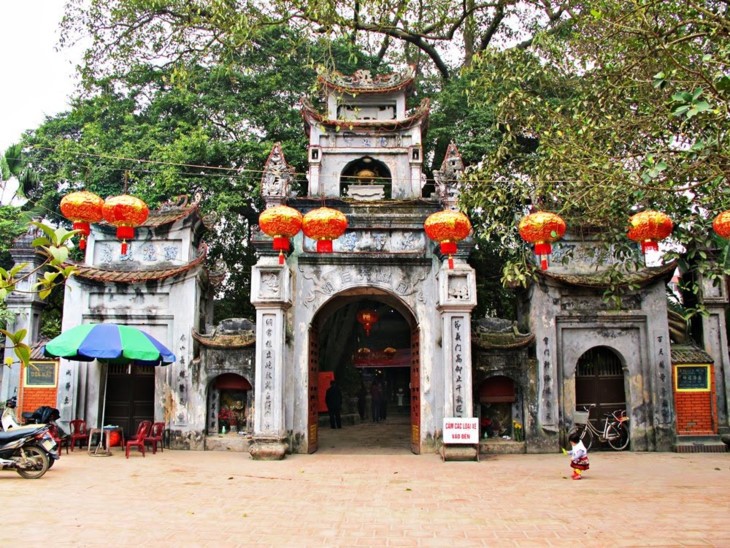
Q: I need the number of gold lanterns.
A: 8